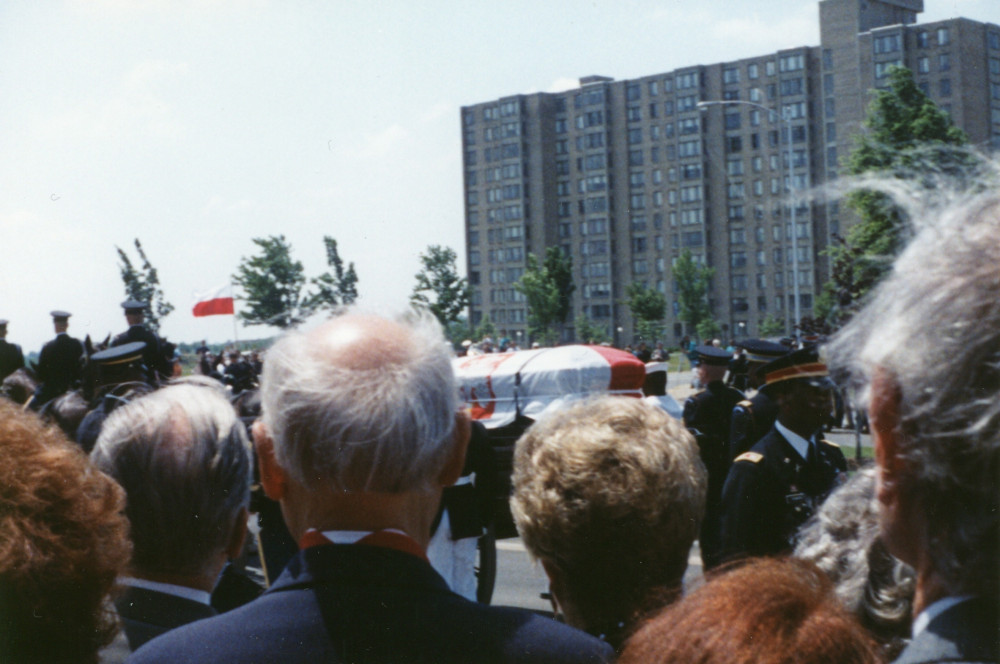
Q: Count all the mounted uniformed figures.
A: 3